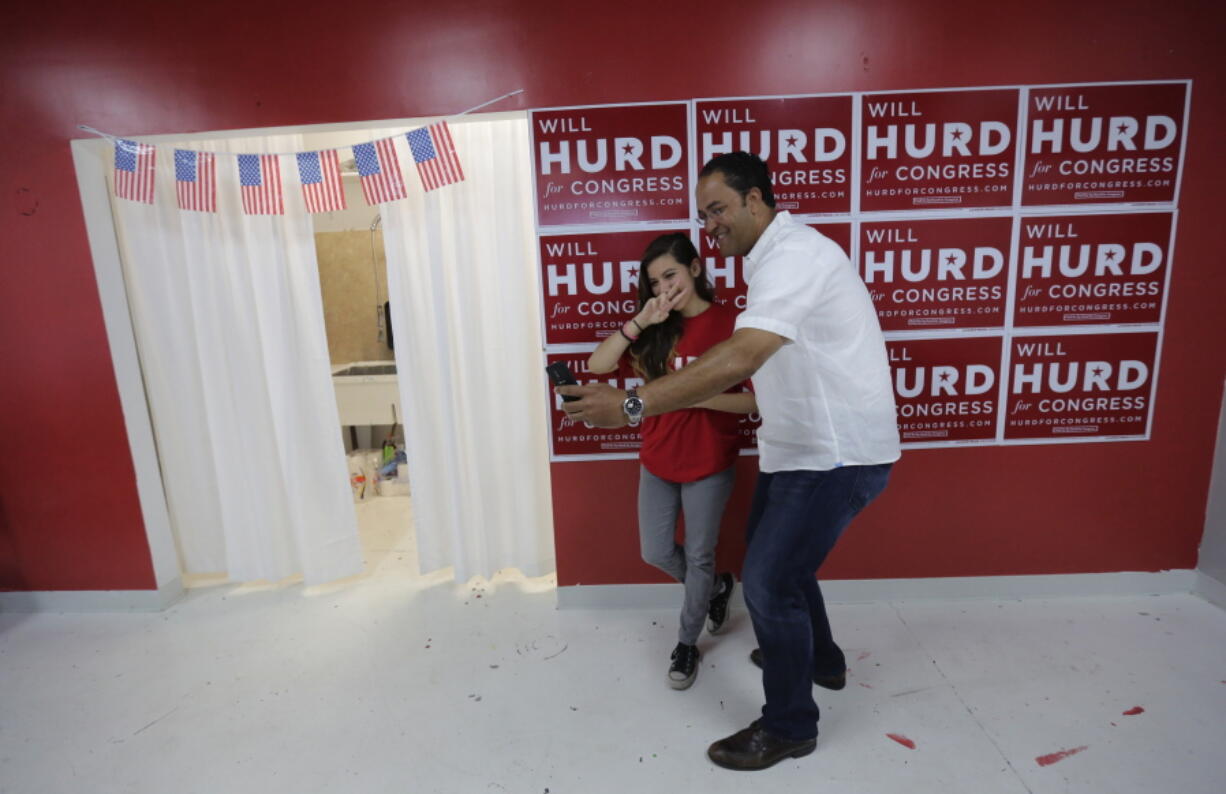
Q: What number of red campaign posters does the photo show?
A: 12